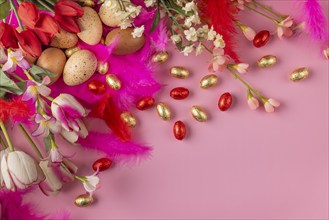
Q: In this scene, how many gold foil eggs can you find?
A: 12